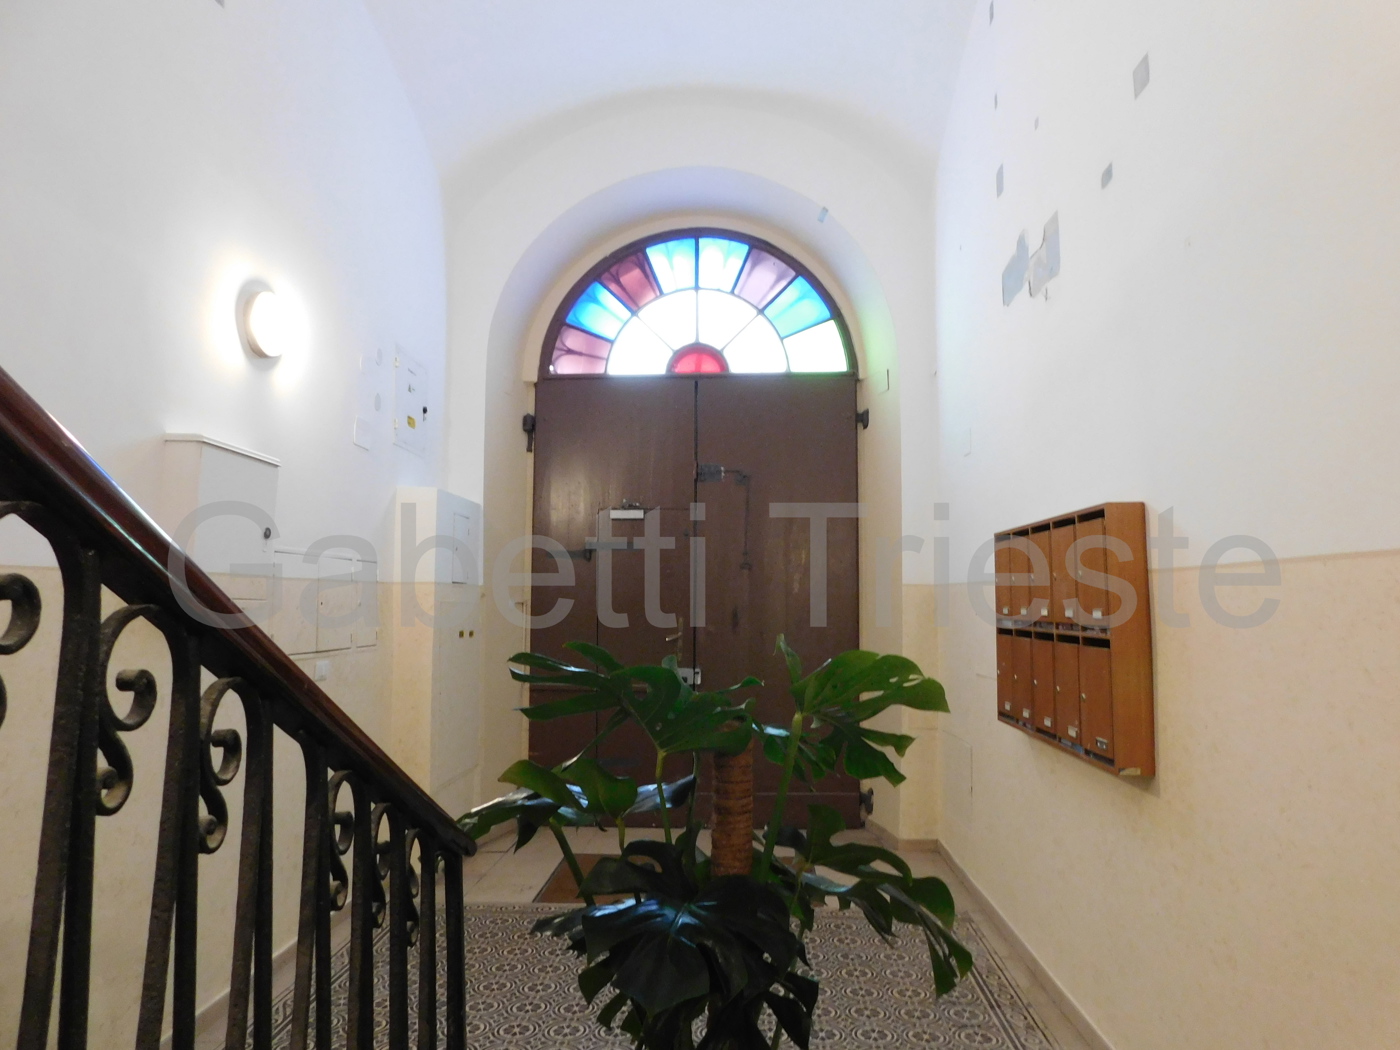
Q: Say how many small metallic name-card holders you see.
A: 10